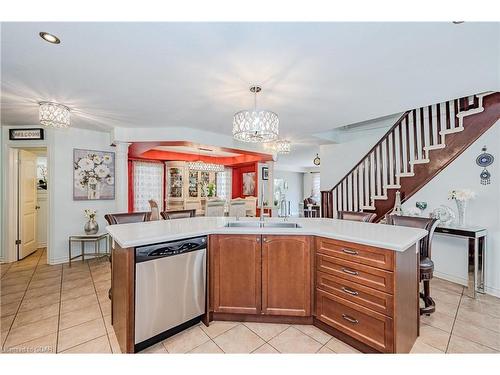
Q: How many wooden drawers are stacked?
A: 4